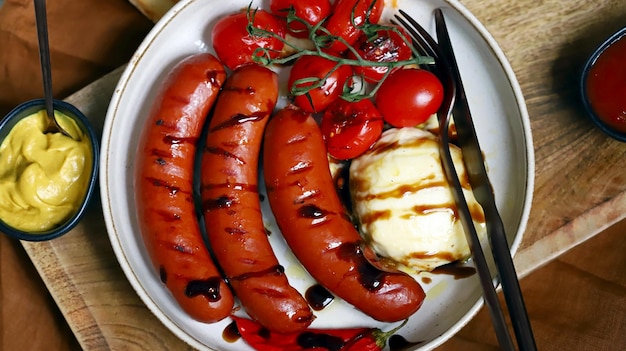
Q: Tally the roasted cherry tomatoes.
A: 7